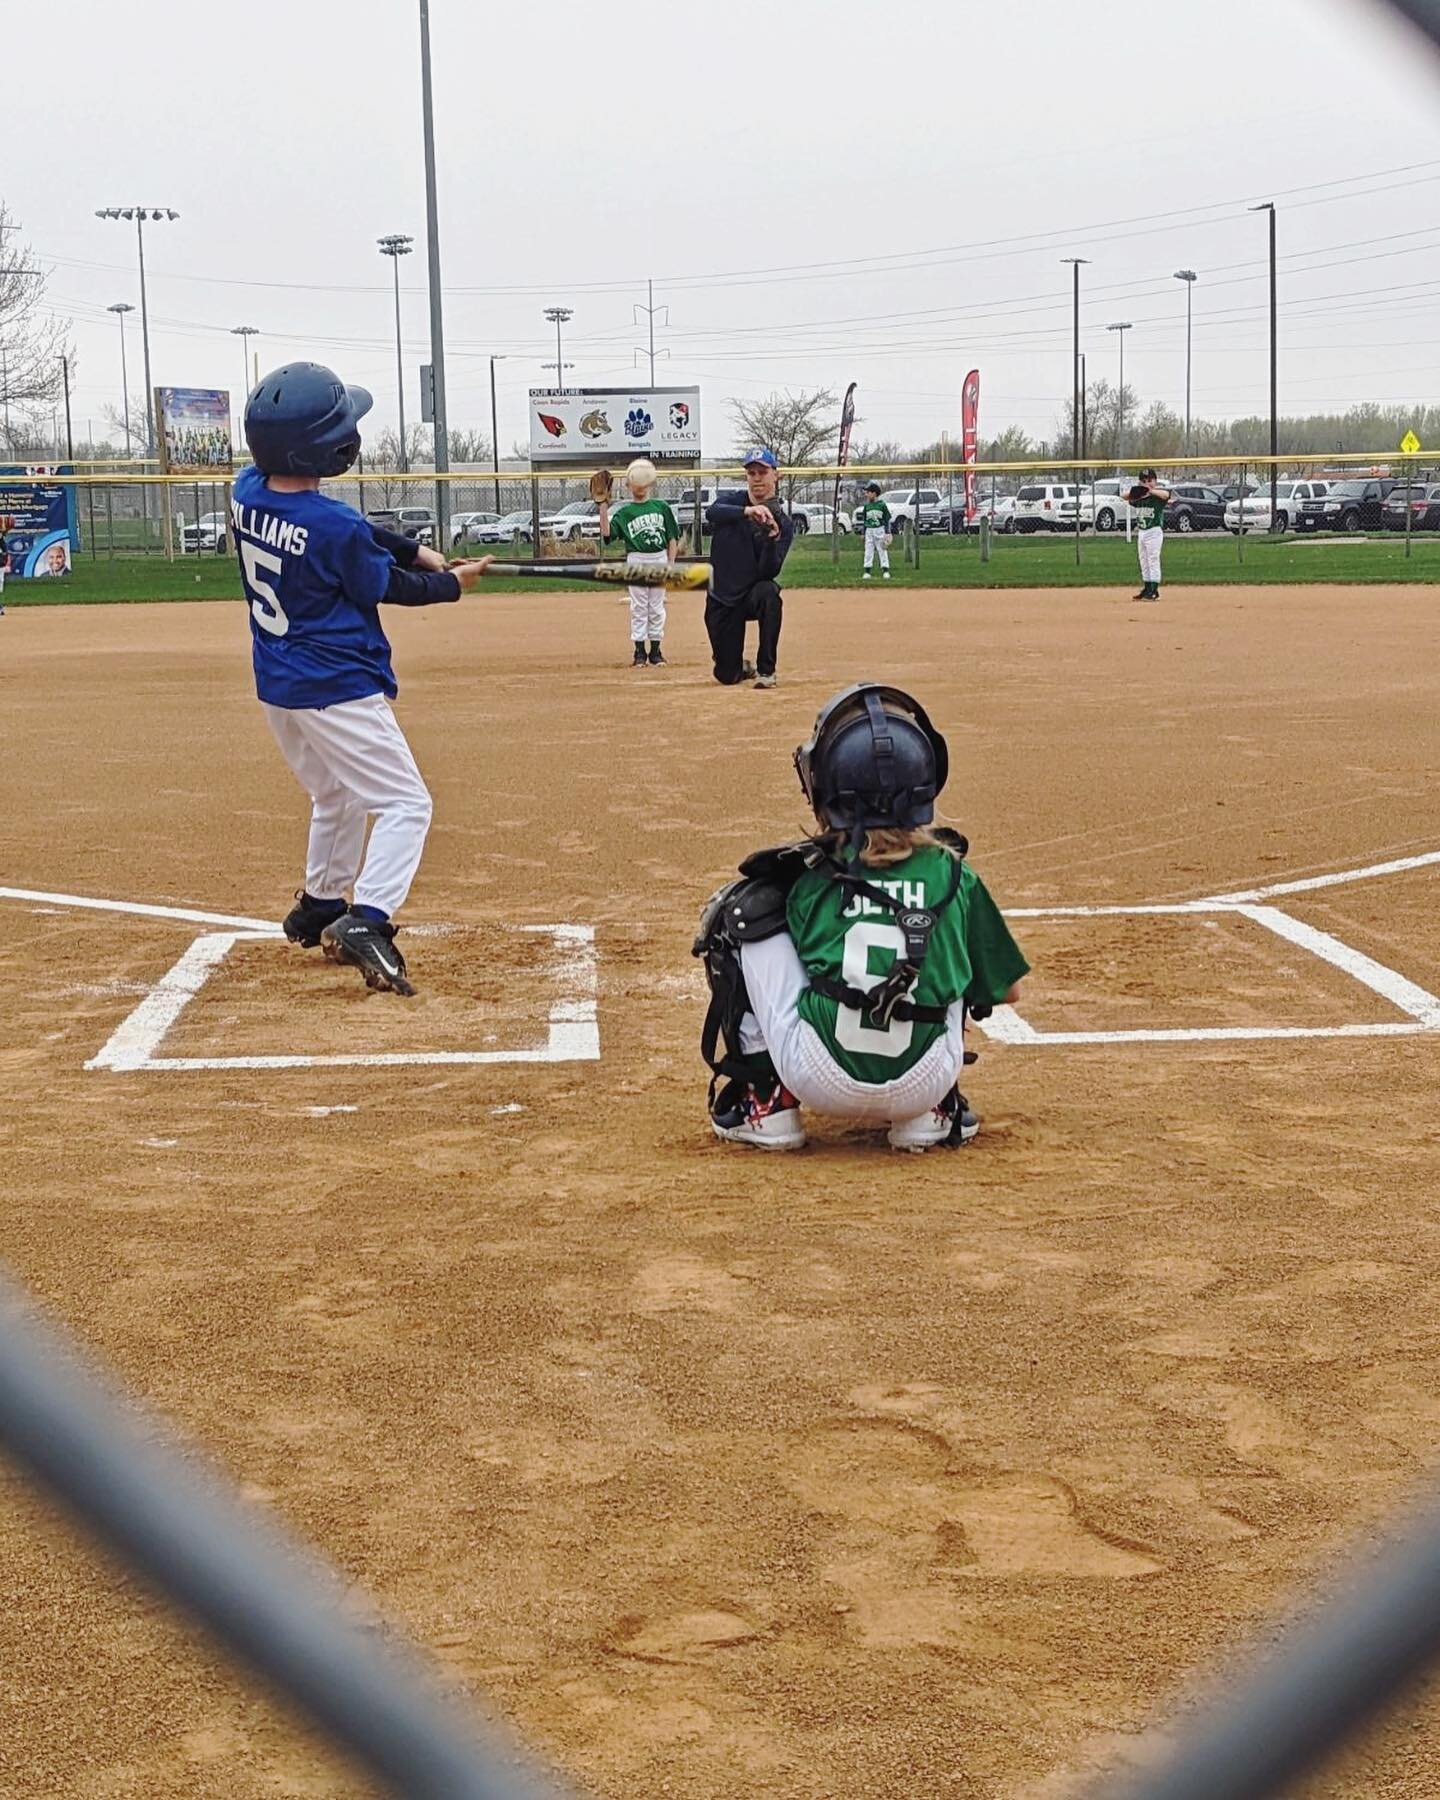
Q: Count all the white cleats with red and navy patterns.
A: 2